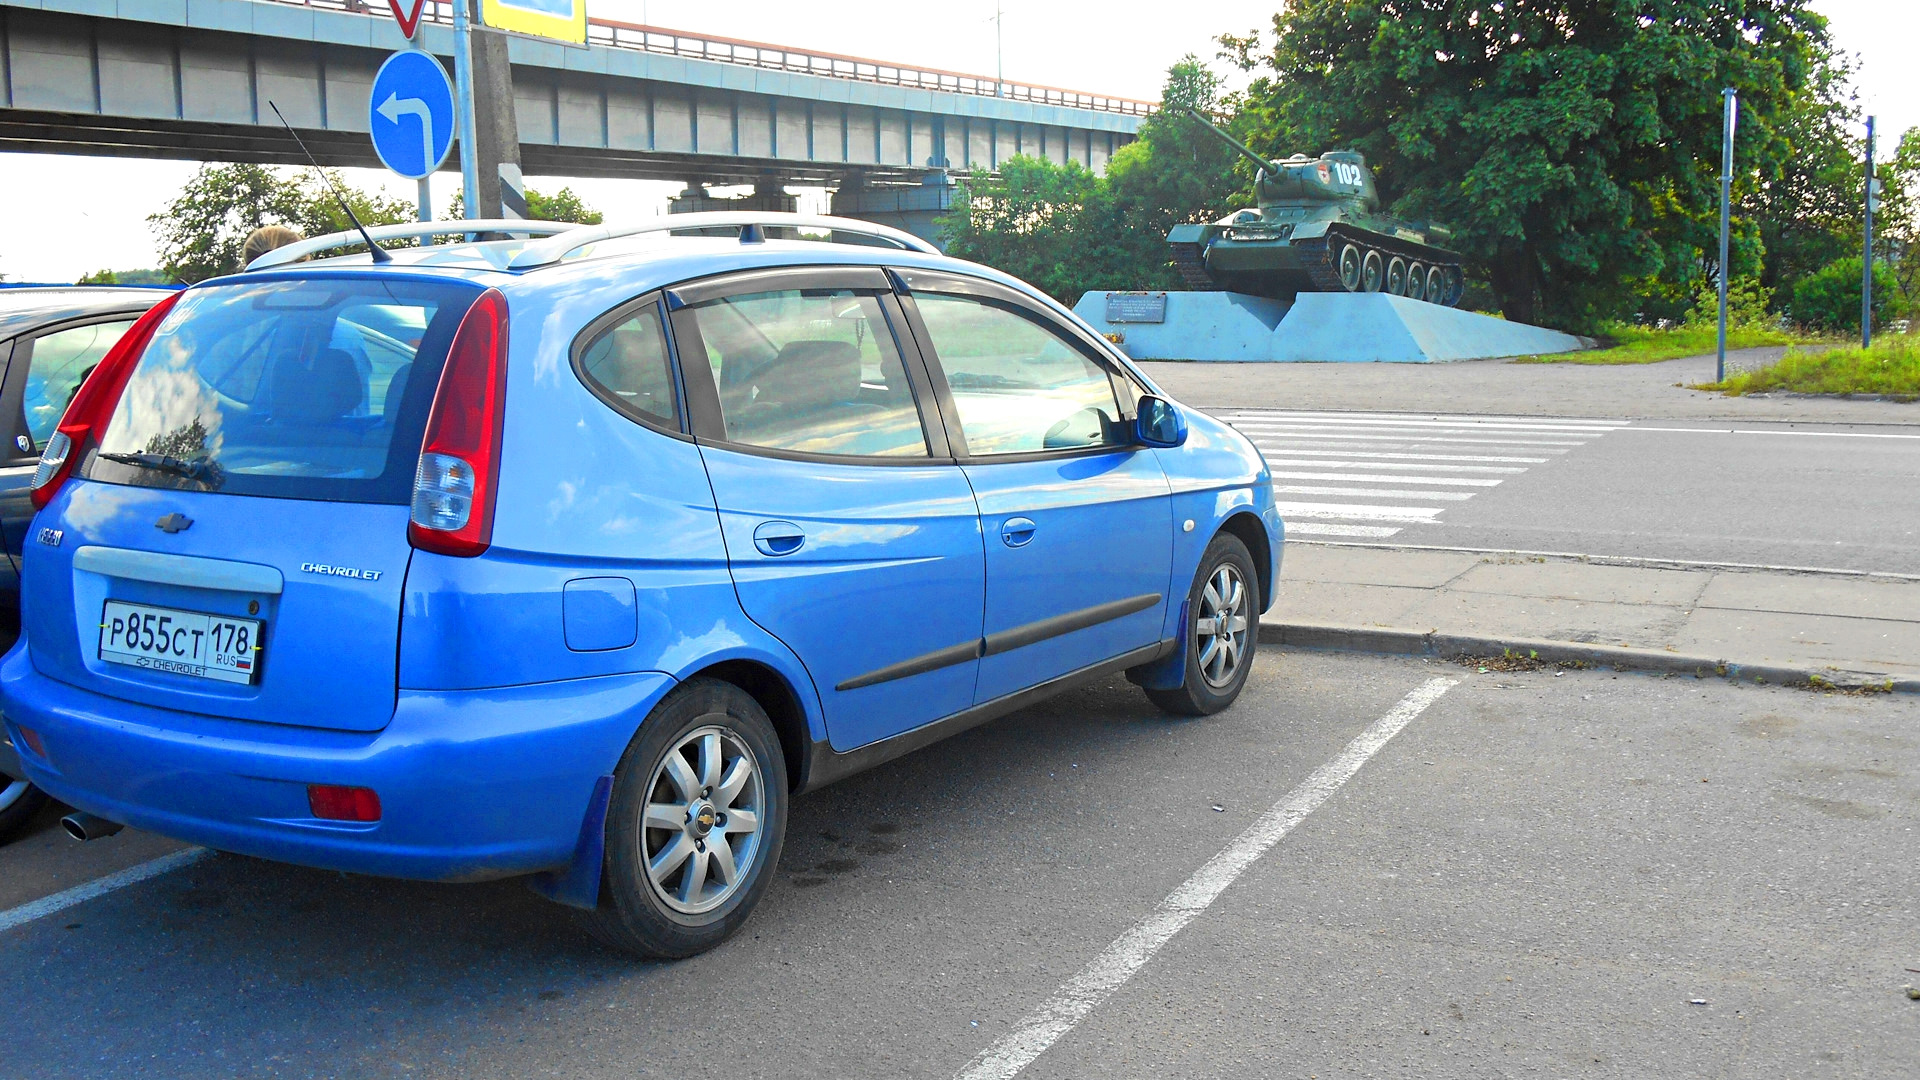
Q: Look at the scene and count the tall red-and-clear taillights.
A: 2